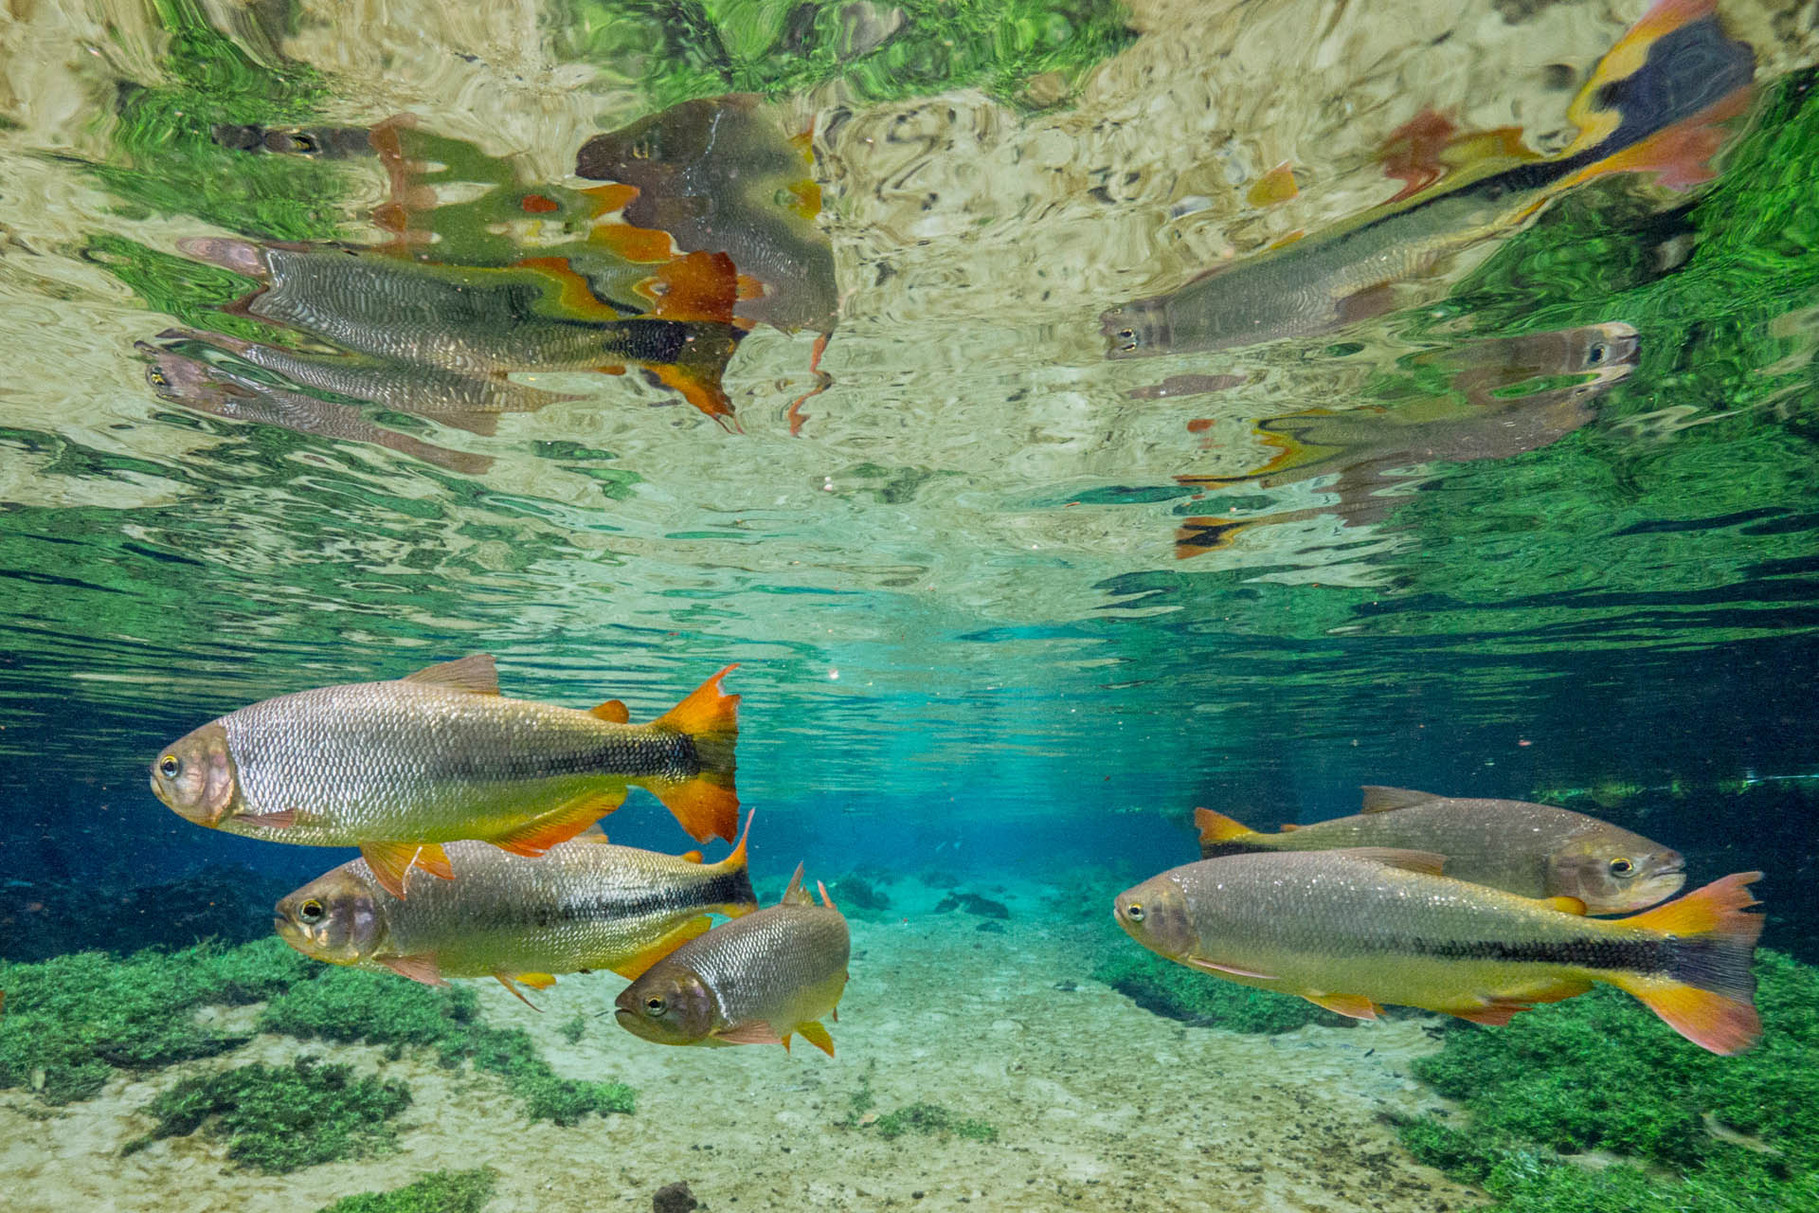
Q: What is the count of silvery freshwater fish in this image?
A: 5